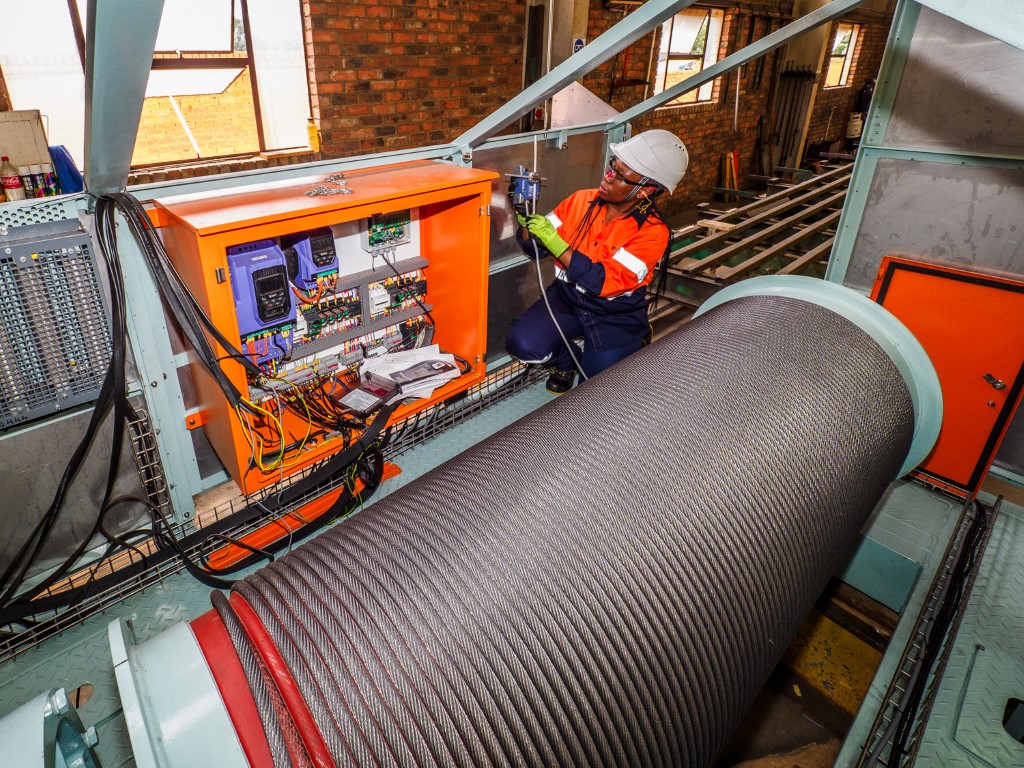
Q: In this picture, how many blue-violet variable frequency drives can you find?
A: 2